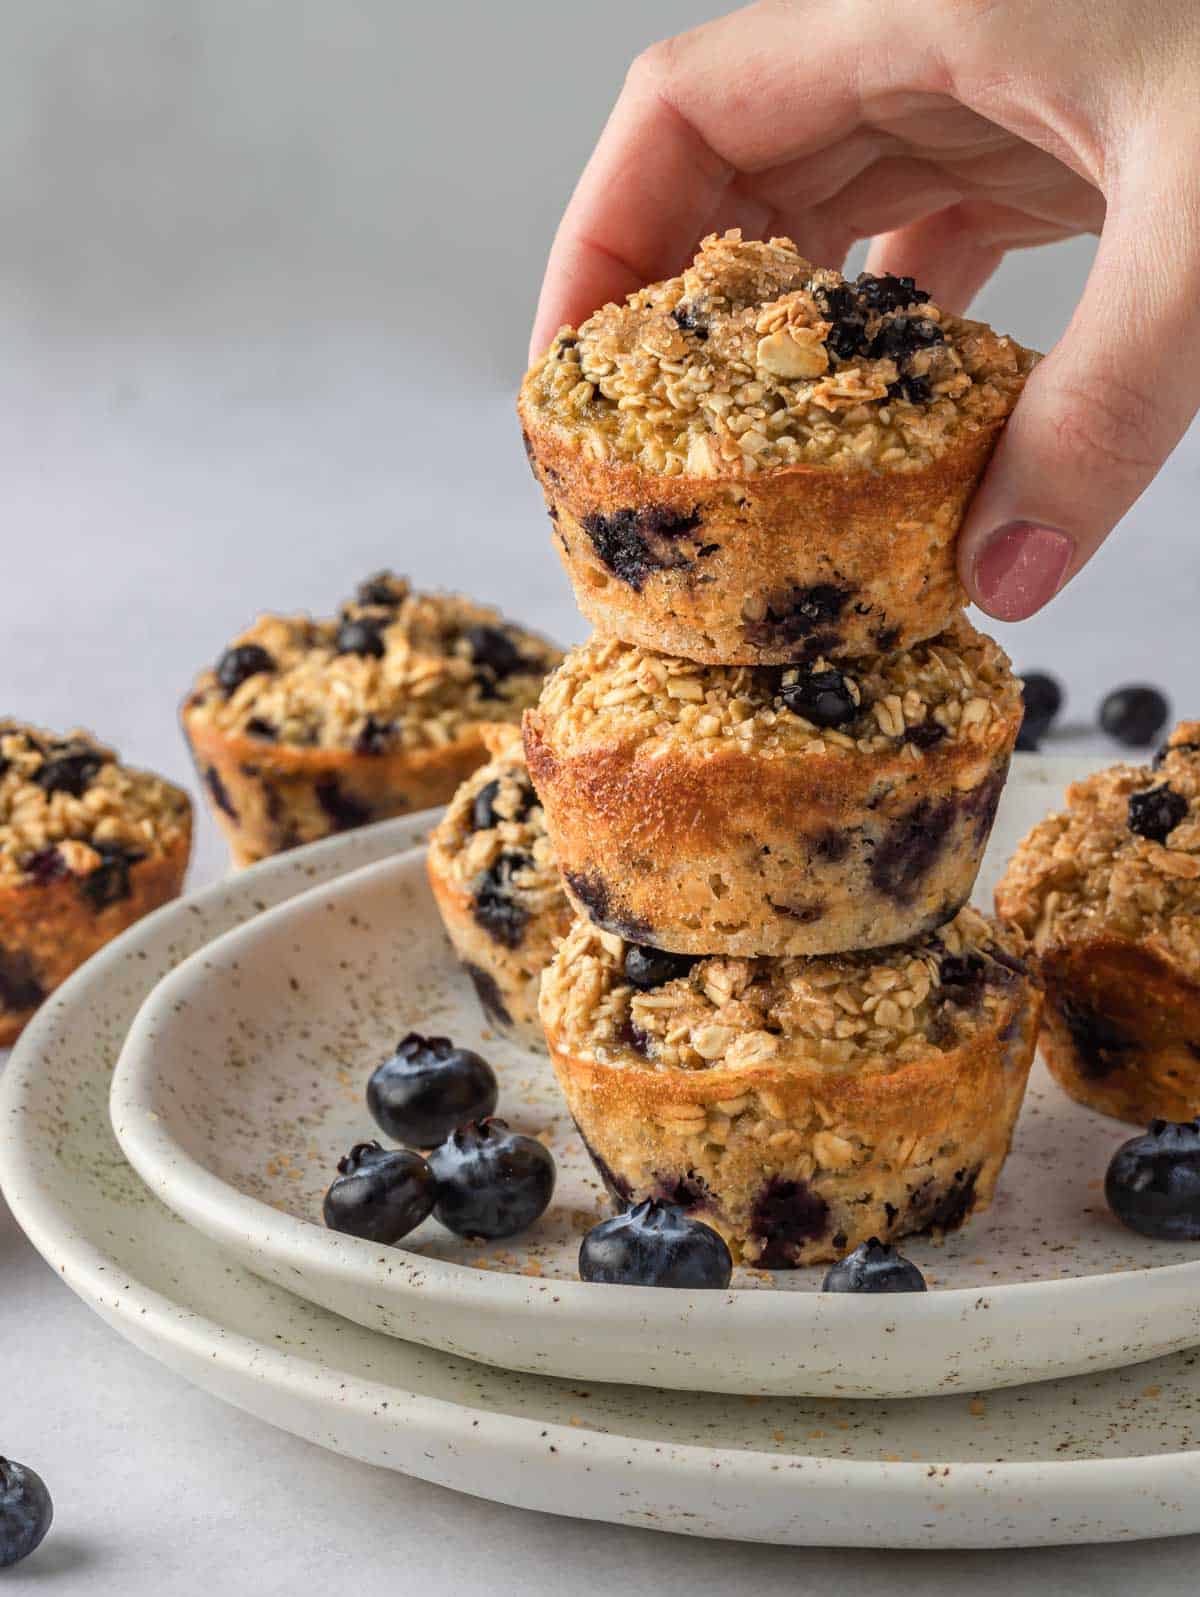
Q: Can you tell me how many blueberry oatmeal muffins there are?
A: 7